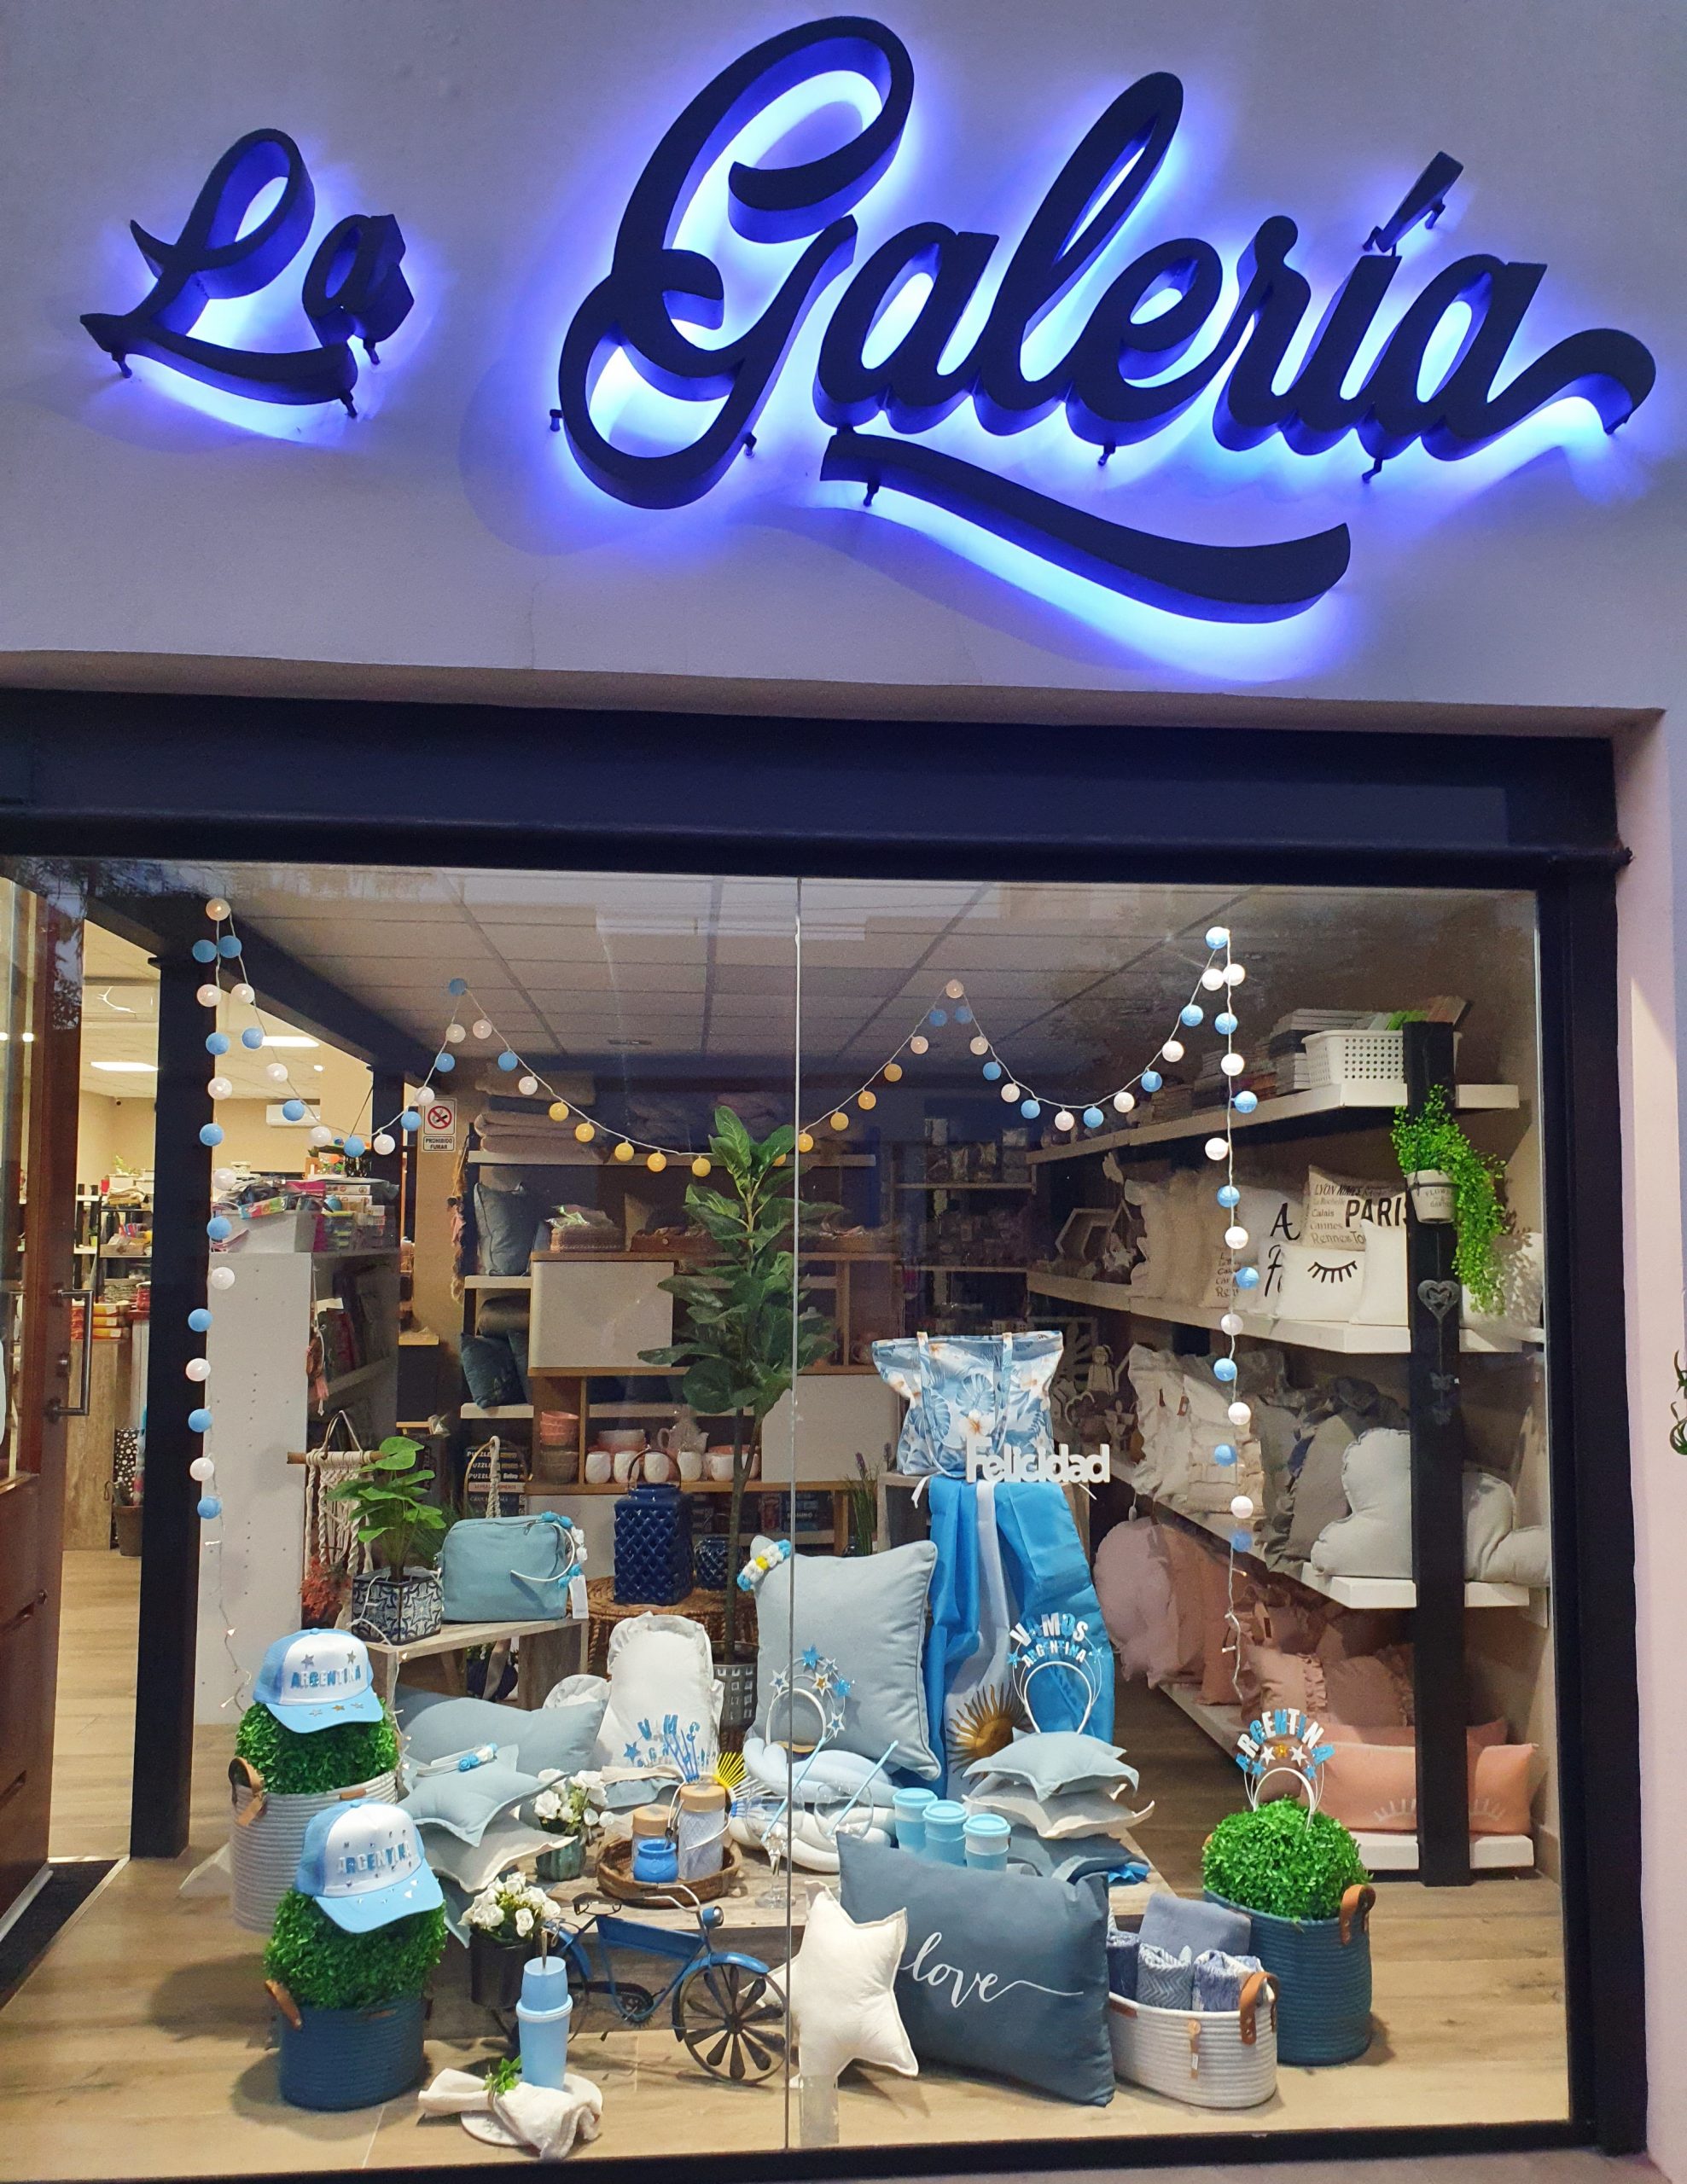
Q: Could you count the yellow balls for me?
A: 10